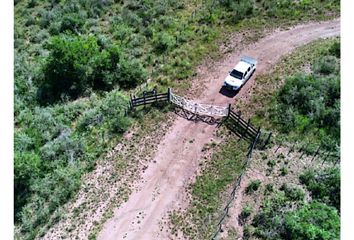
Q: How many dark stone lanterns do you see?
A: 0